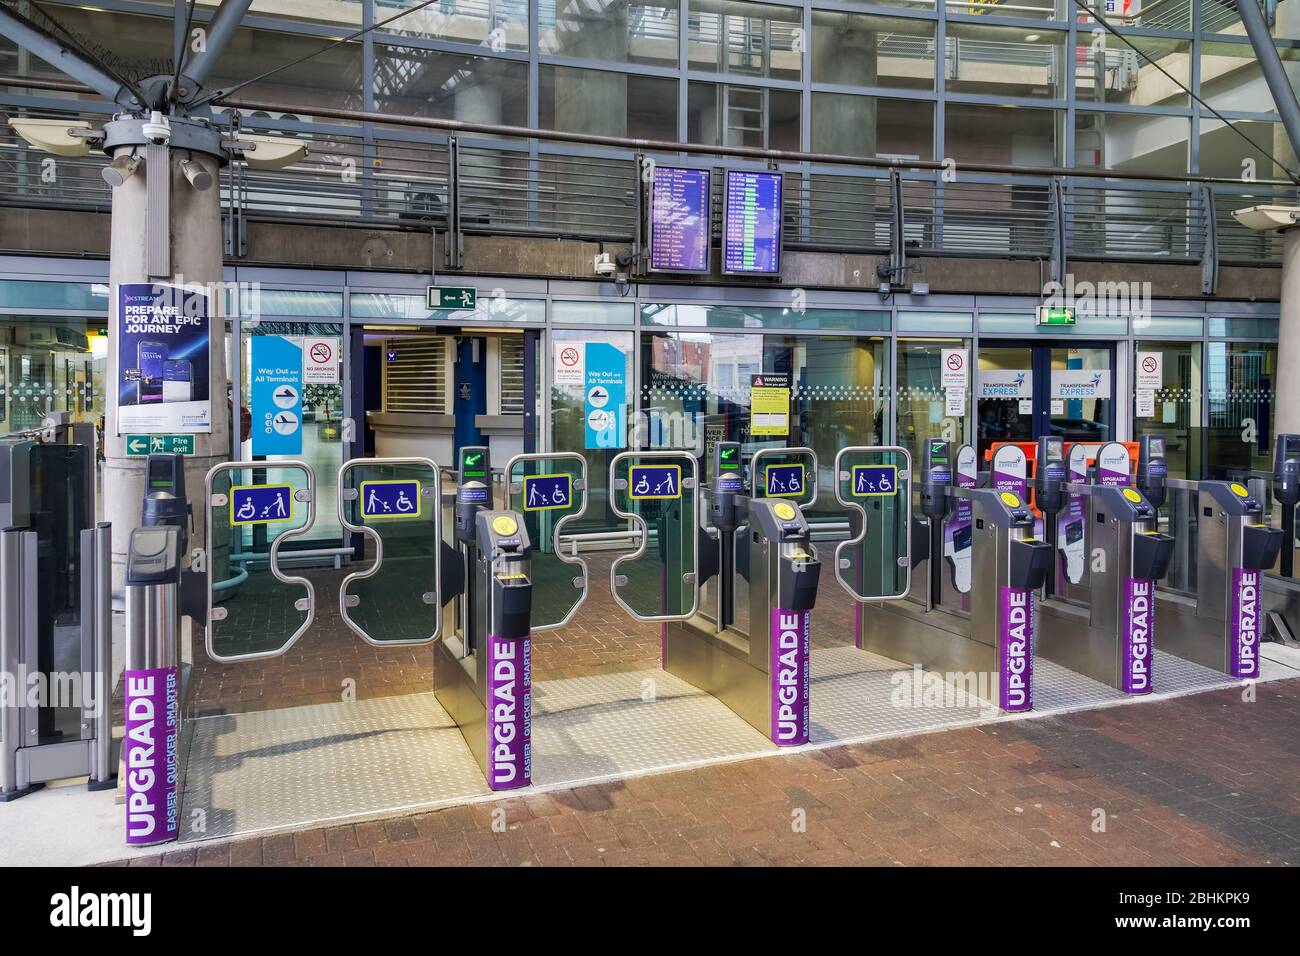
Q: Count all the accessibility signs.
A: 6